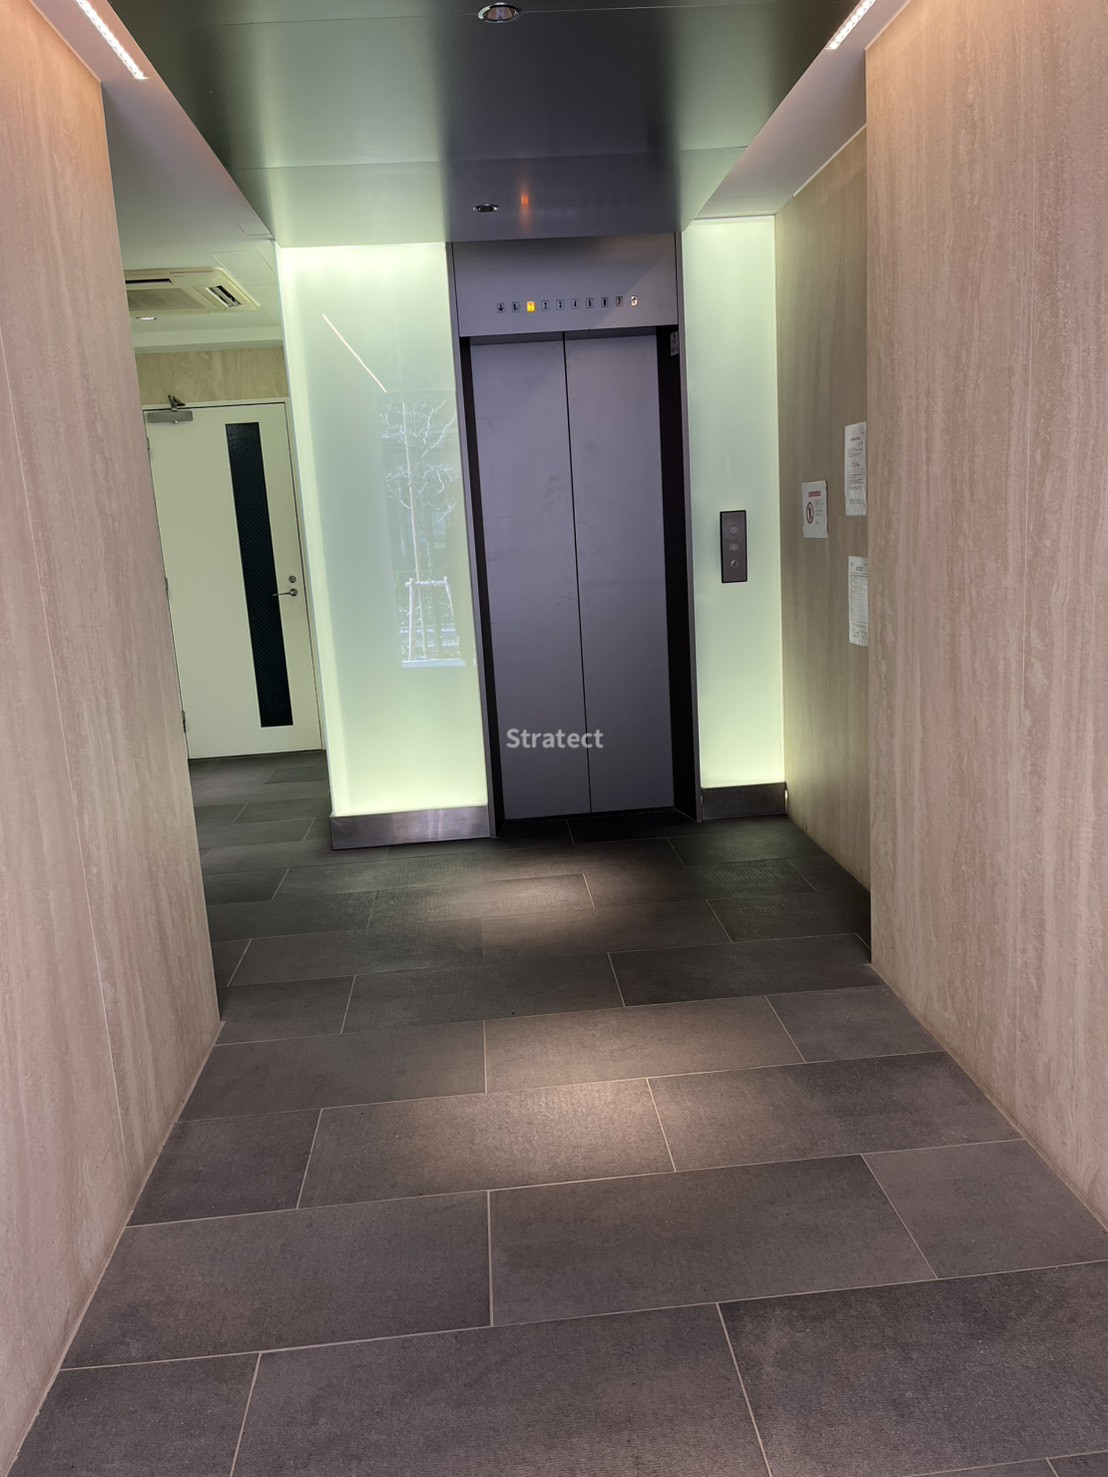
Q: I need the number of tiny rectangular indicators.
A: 10